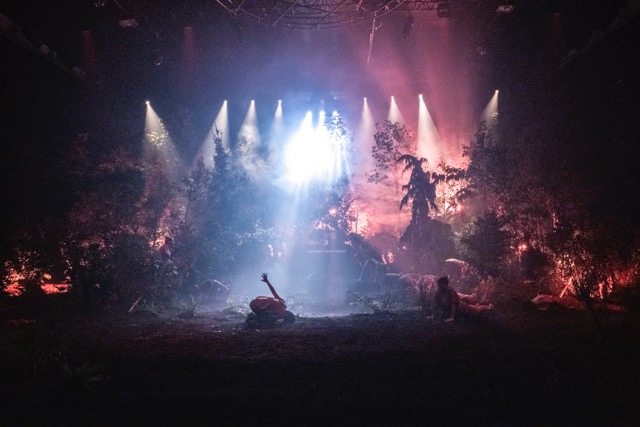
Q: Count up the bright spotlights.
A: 11